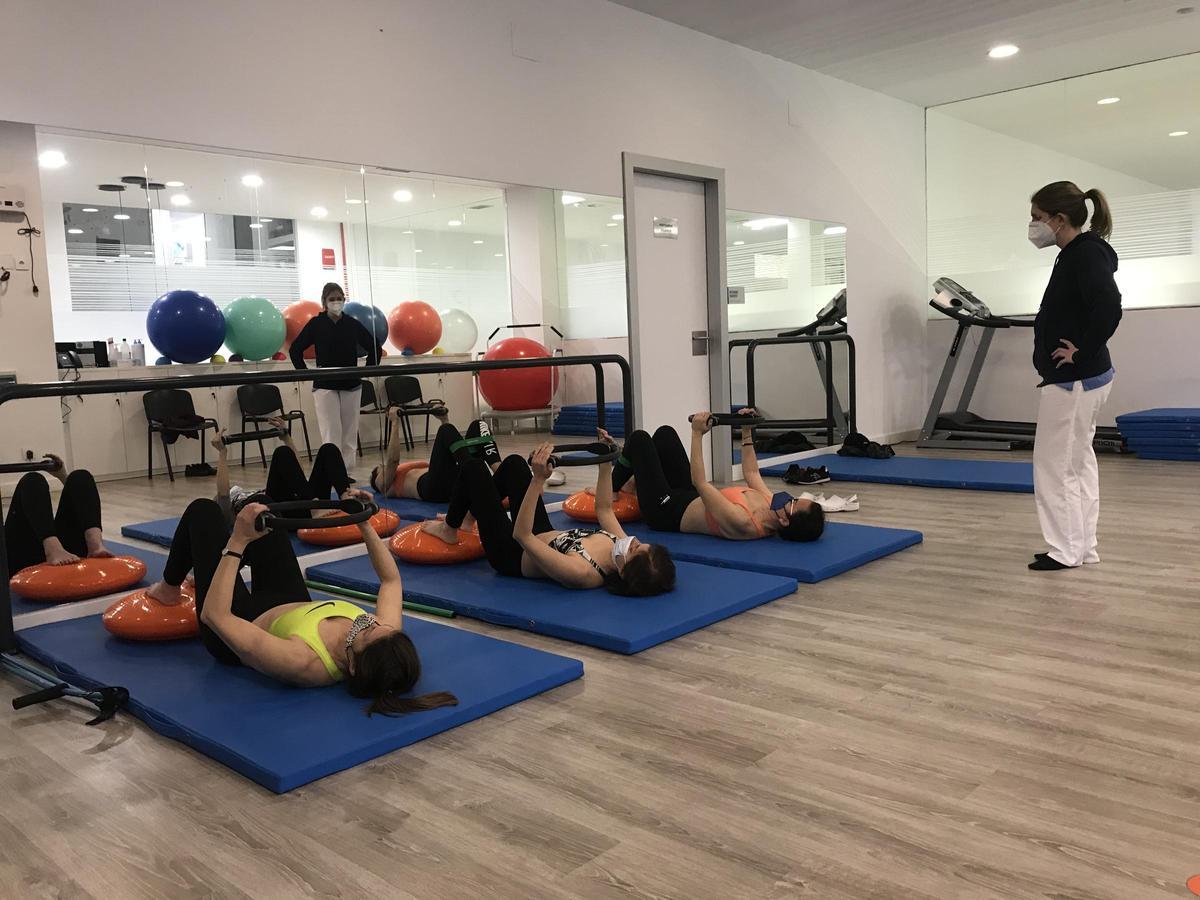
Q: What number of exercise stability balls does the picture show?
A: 7